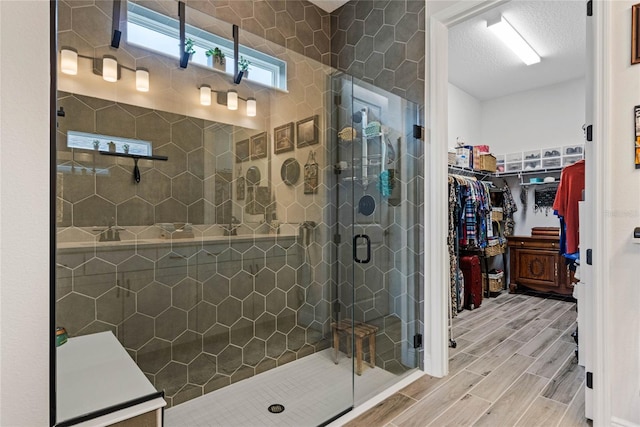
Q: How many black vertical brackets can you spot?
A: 3